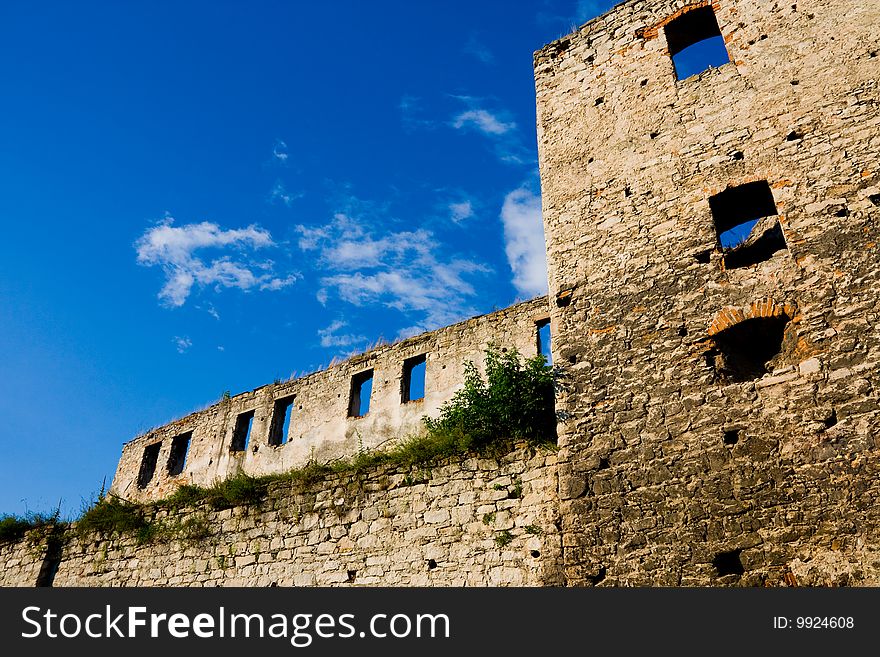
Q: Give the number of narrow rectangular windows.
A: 7